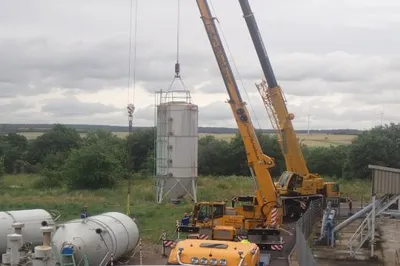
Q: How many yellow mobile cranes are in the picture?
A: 2